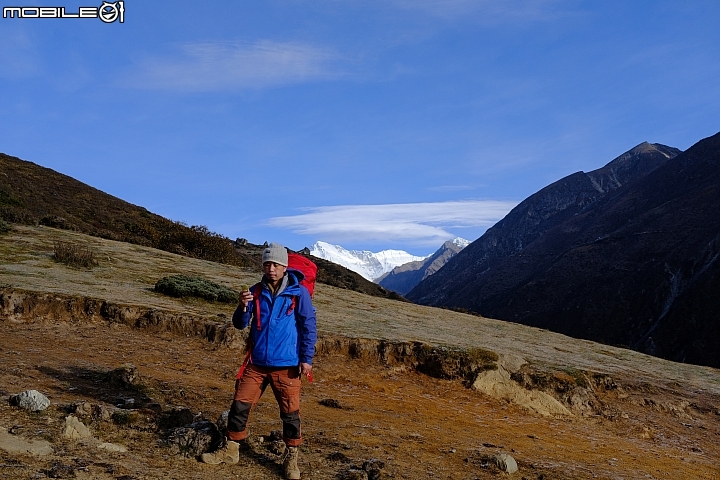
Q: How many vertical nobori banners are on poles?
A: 0